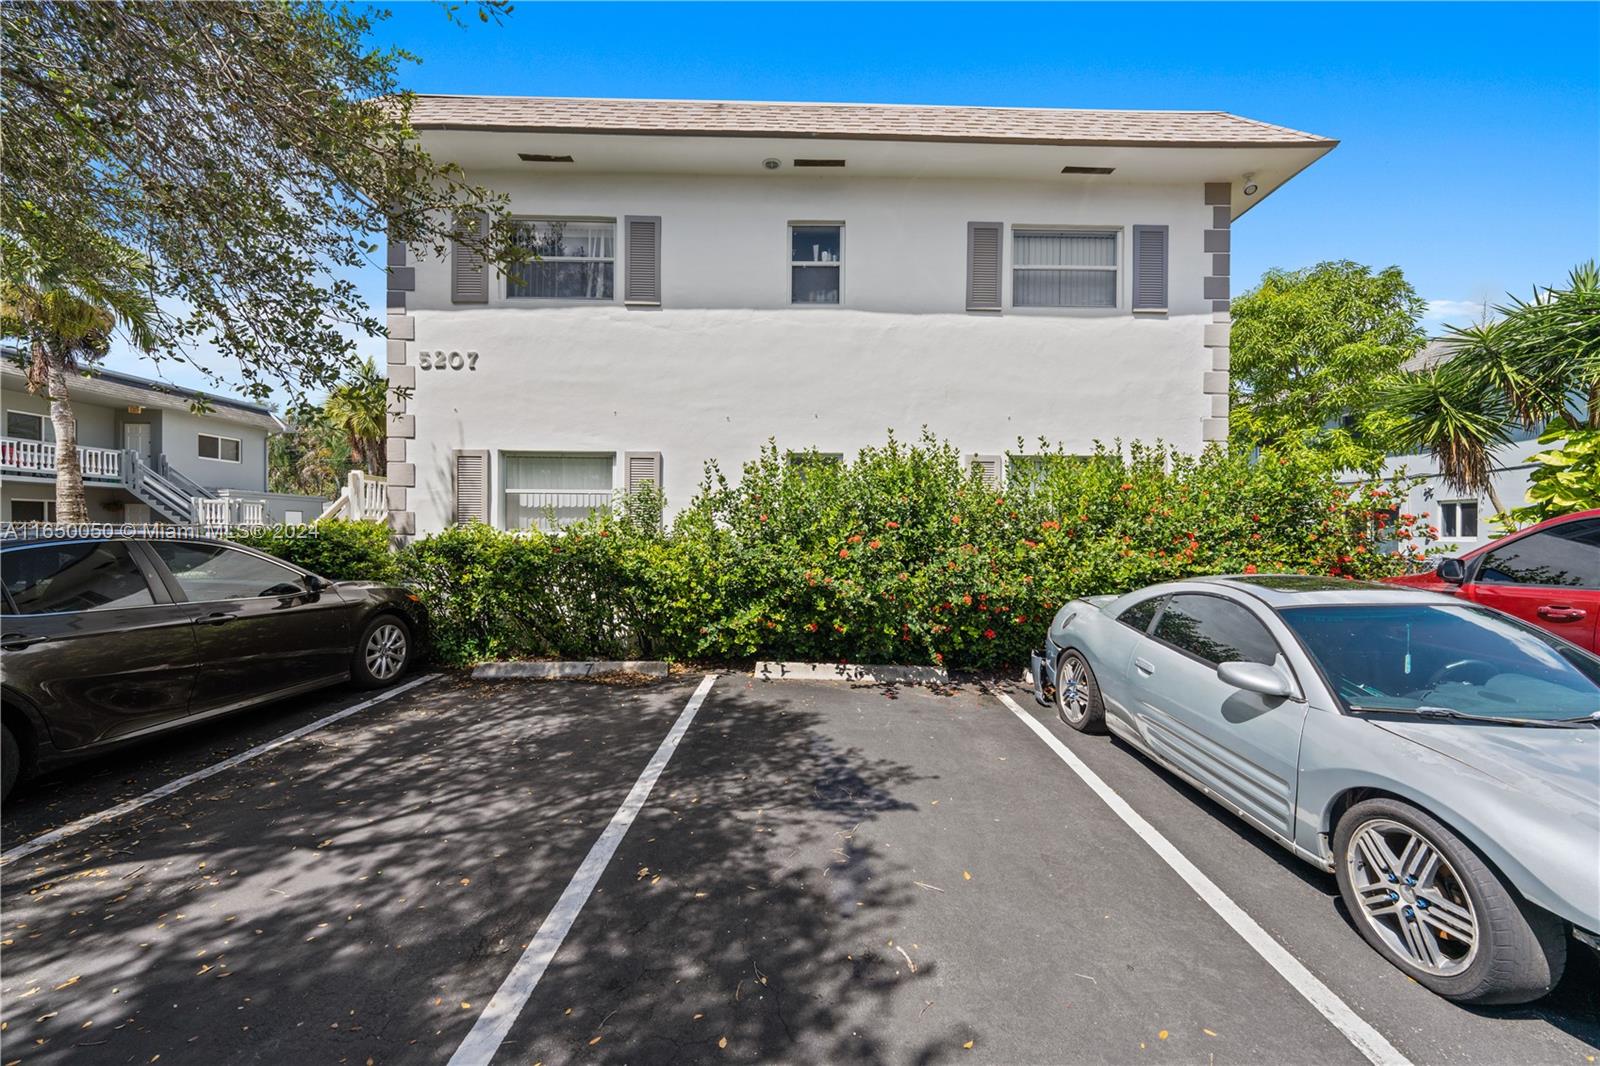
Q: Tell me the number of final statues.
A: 0